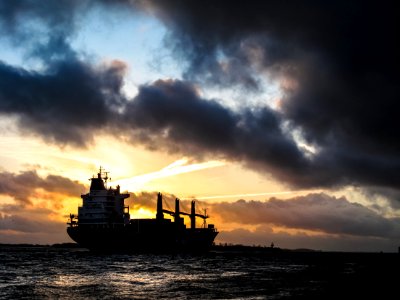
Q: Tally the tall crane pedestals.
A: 3